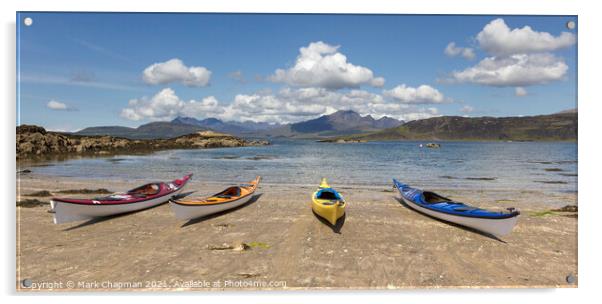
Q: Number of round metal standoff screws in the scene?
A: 4